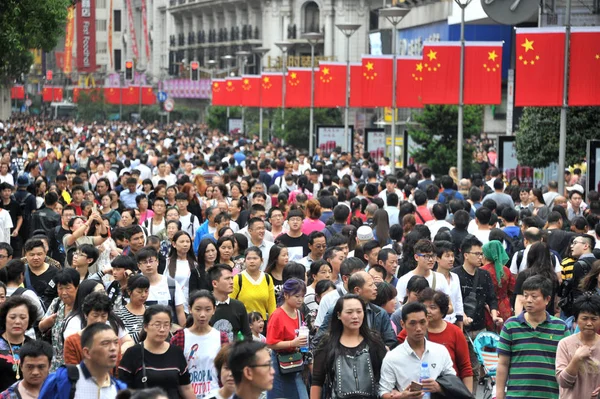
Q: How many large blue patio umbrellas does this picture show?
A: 0